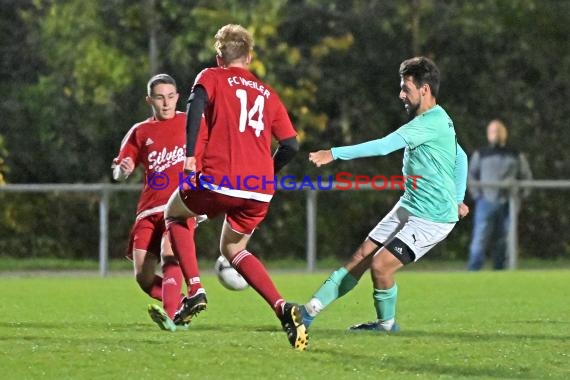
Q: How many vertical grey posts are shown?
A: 3